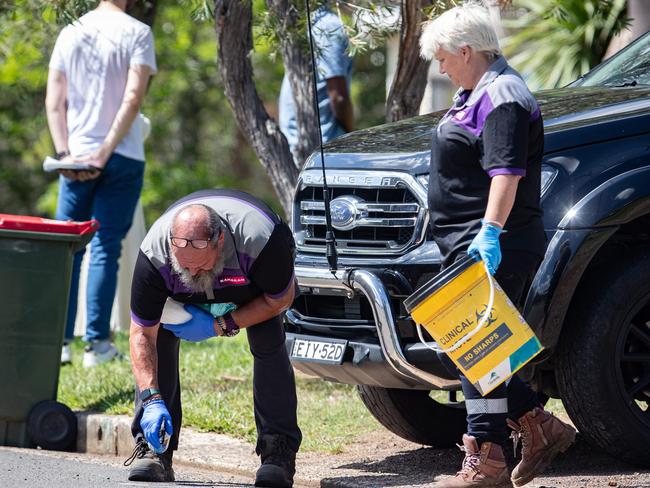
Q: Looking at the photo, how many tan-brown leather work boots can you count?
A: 2